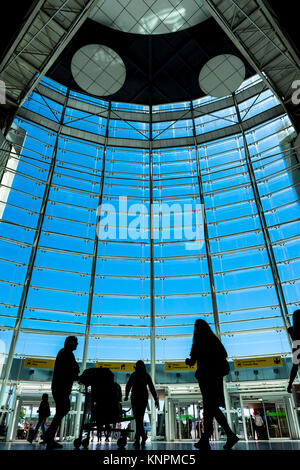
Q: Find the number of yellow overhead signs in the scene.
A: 4